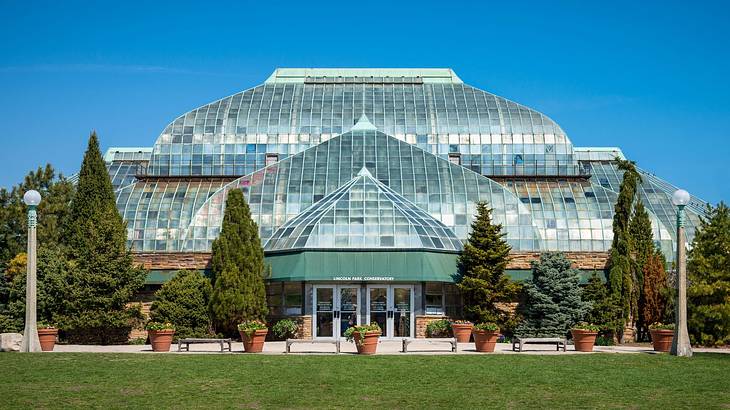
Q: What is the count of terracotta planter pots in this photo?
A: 8